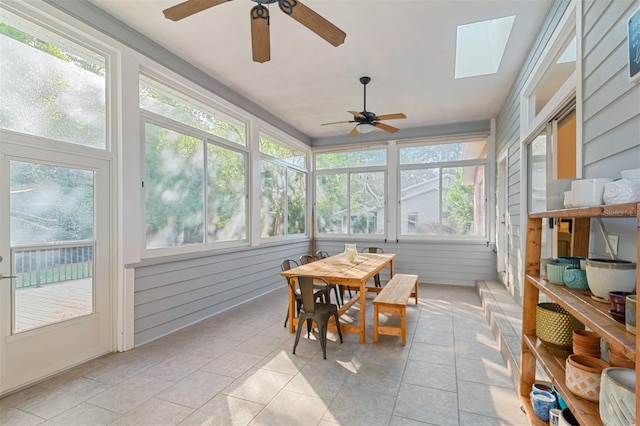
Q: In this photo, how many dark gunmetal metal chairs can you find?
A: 5